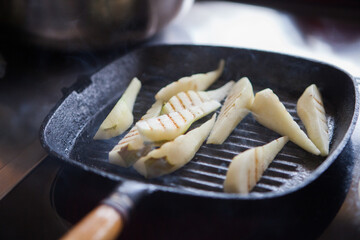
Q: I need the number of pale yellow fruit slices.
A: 10